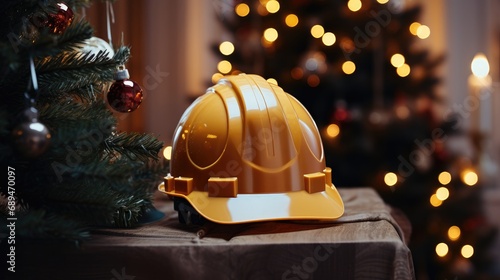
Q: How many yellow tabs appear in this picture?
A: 5